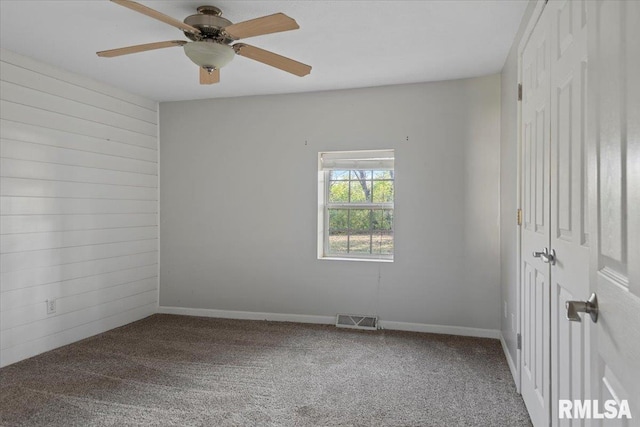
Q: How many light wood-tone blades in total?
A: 5